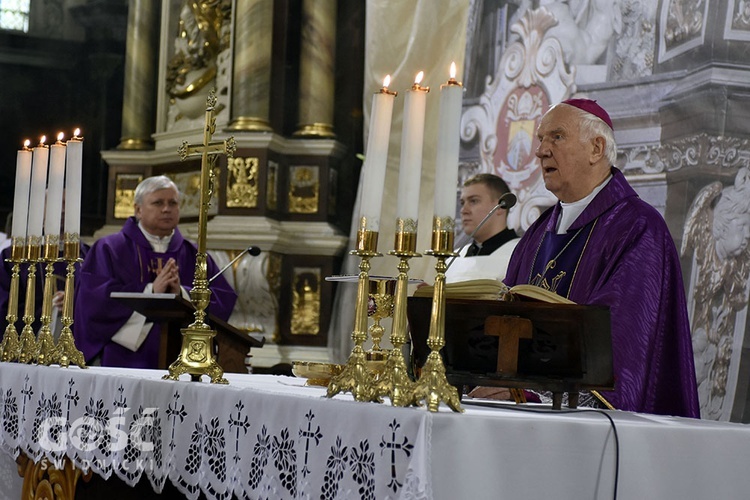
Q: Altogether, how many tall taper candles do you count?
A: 7